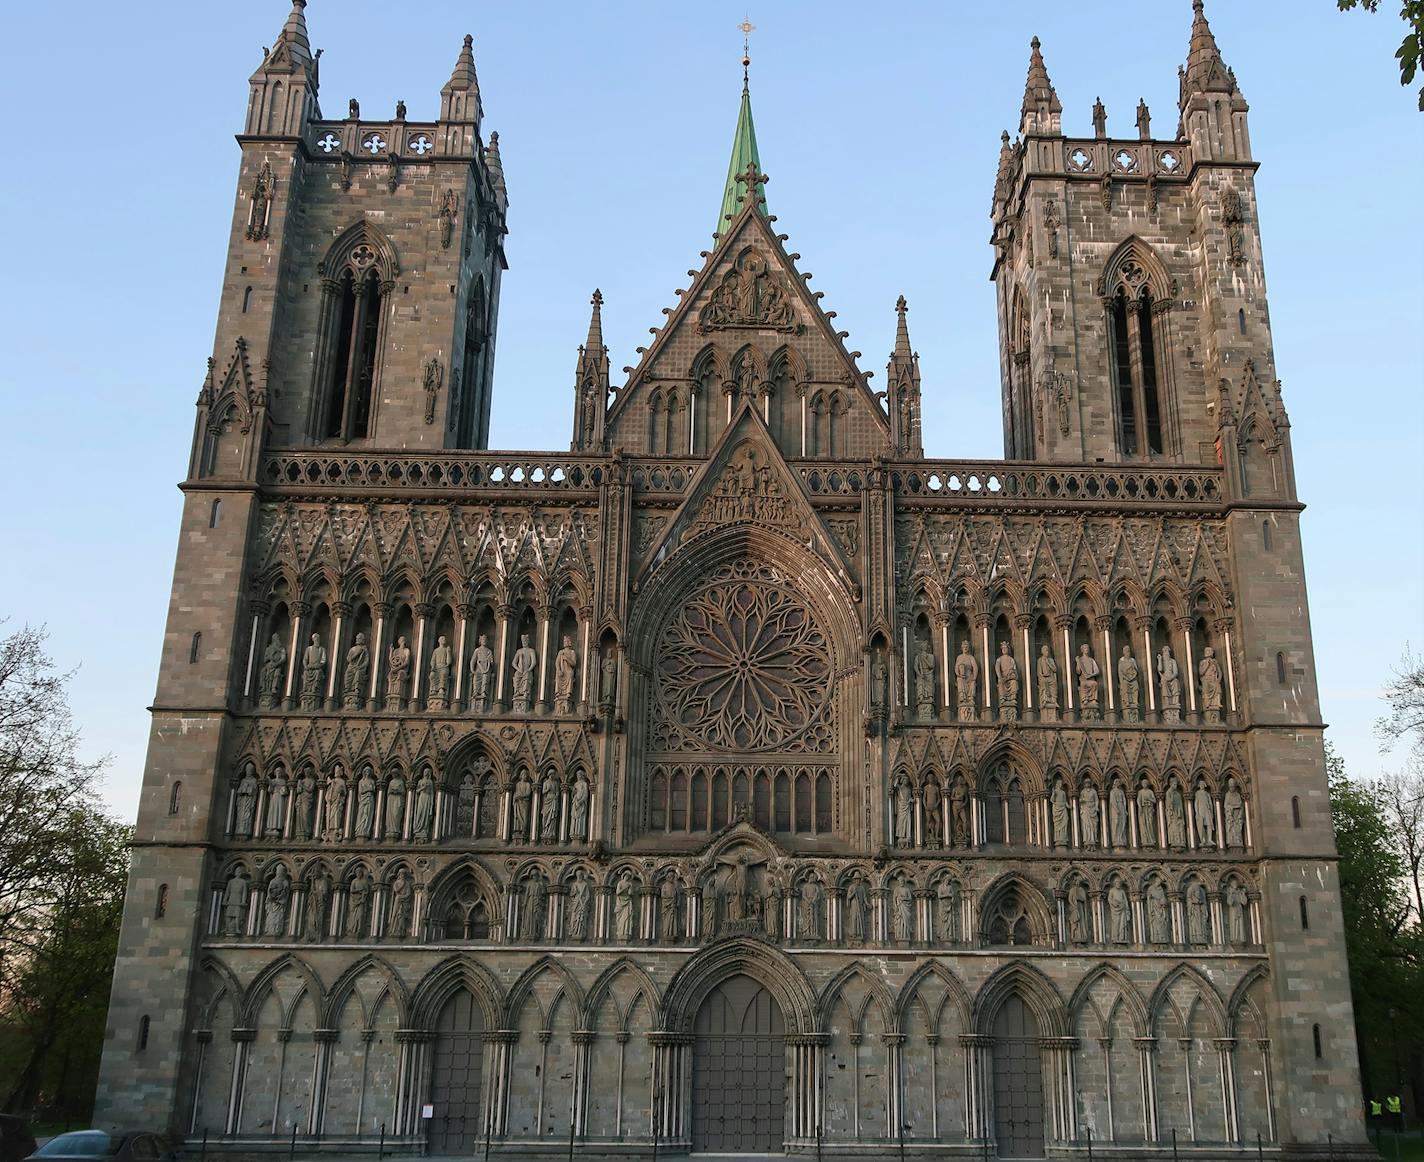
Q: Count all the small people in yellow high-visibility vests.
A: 2